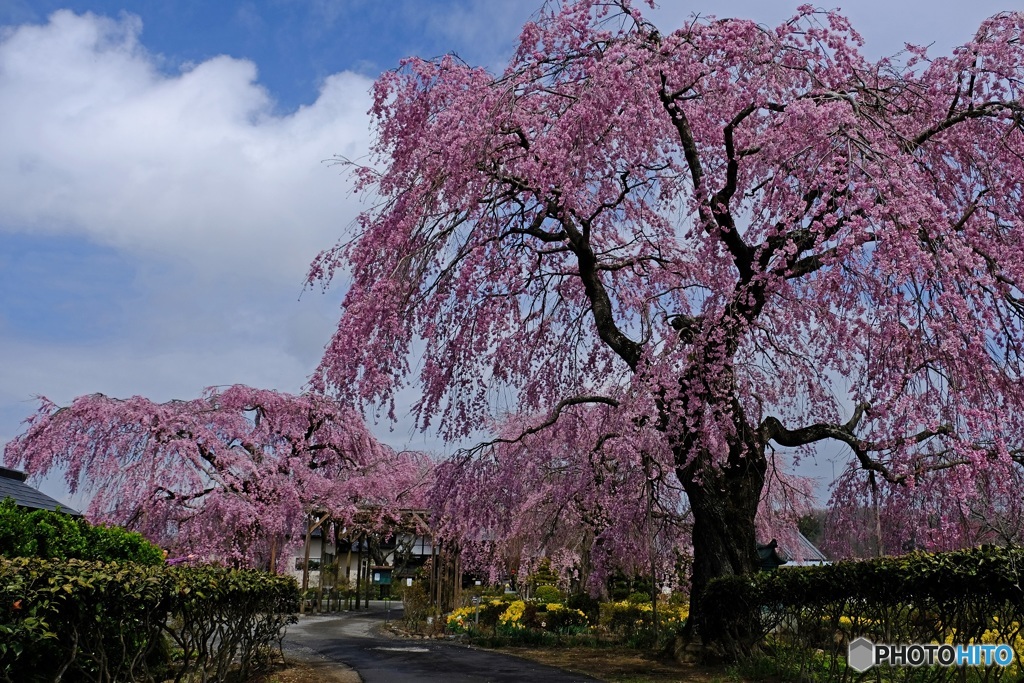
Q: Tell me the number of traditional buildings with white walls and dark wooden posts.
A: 1